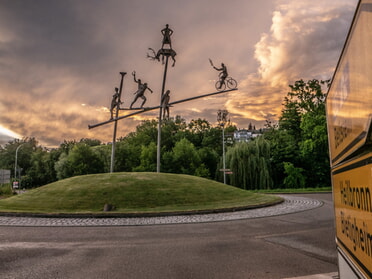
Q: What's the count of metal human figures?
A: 5